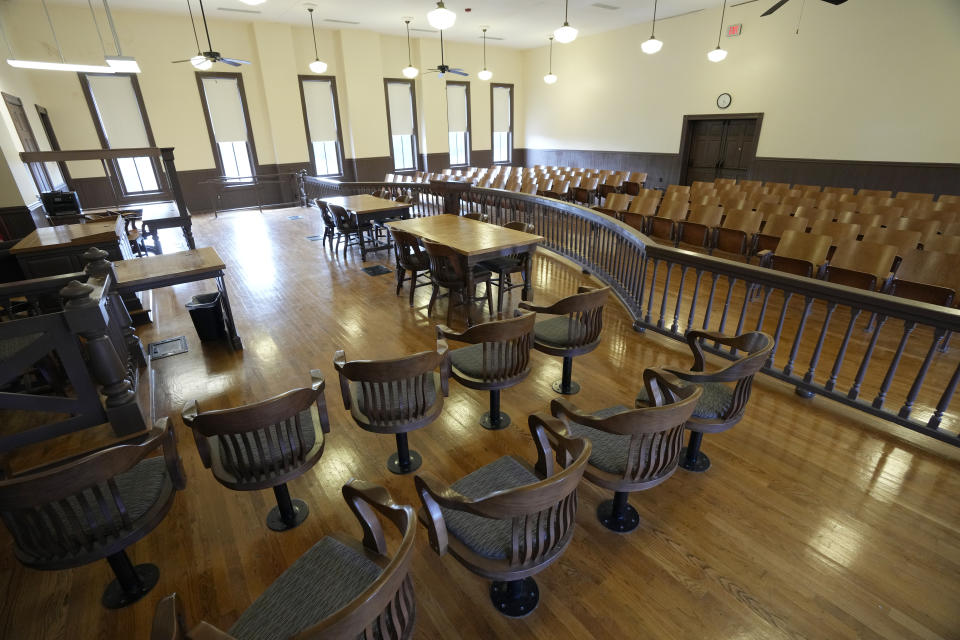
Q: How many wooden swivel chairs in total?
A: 9